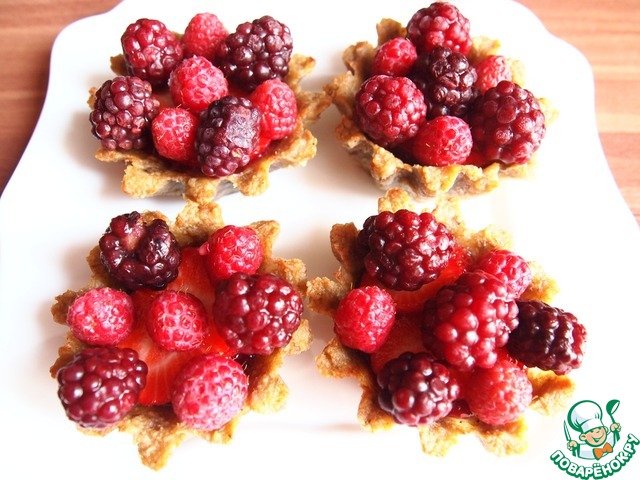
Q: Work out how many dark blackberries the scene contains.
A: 15